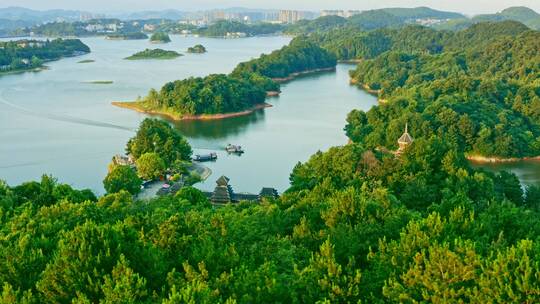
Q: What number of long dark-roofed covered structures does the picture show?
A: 1